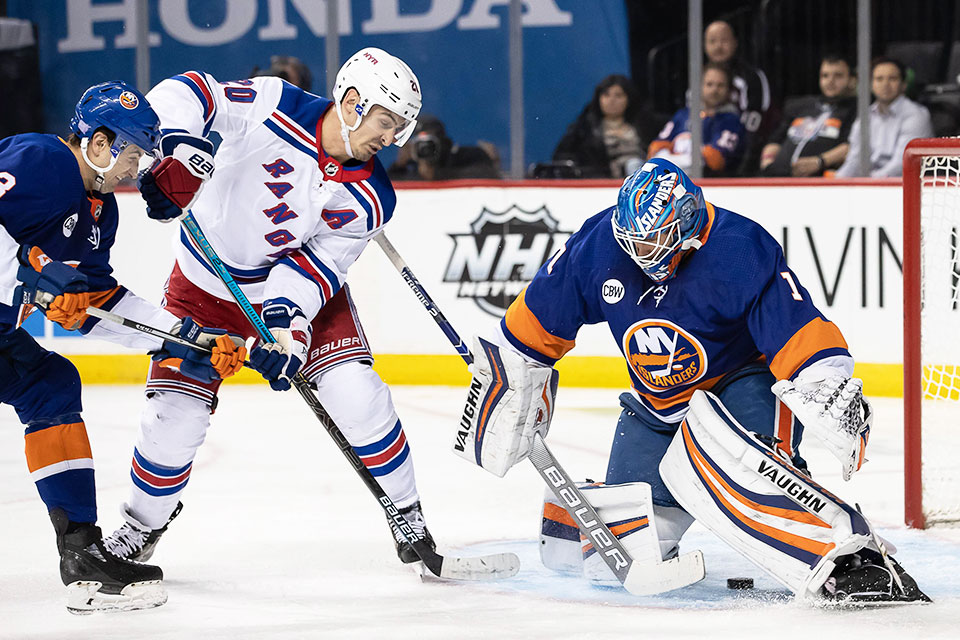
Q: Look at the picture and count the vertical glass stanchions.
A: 5